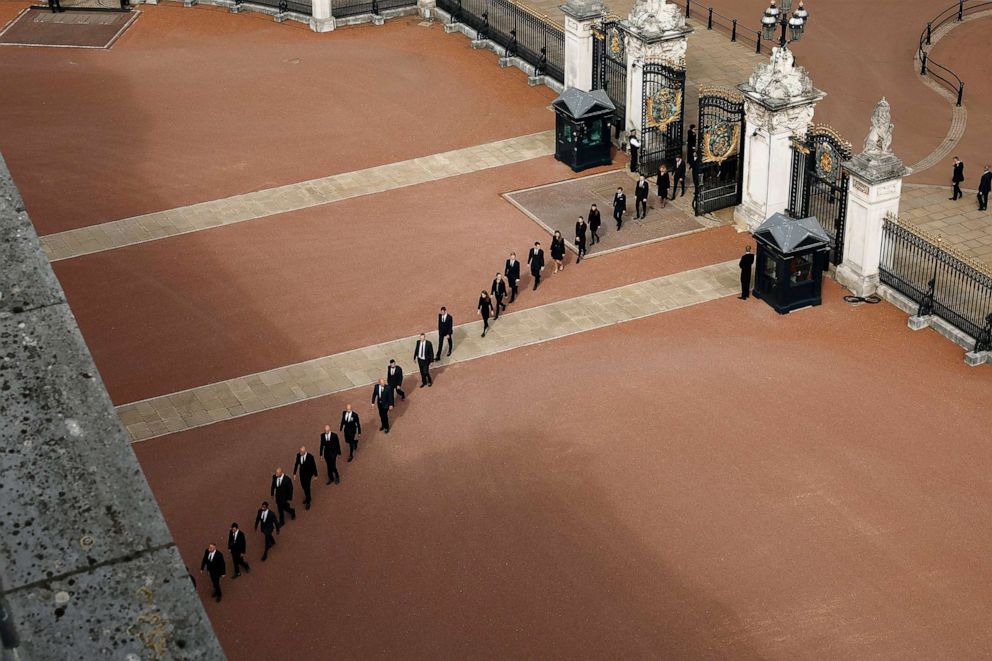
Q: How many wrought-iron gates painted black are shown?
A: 4